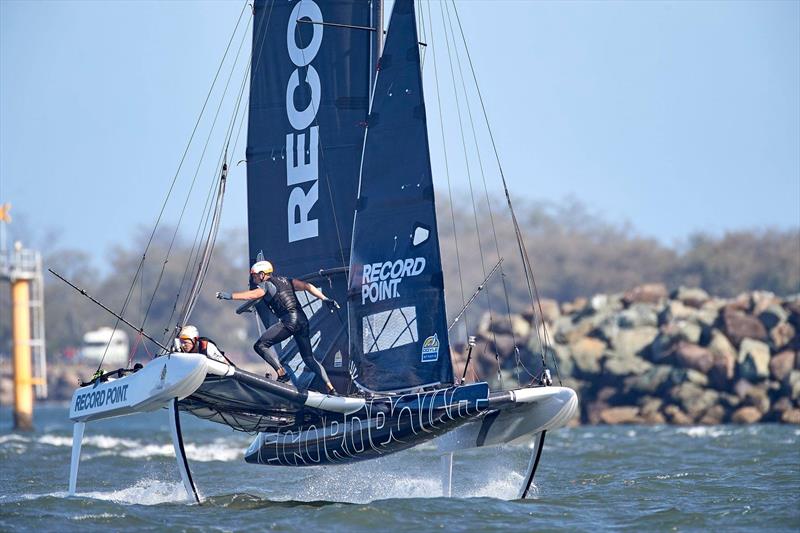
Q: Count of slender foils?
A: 4